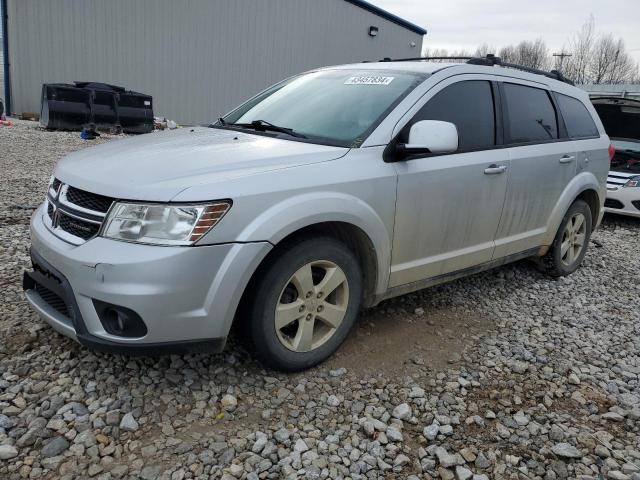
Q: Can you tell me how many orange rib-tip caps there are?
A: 0